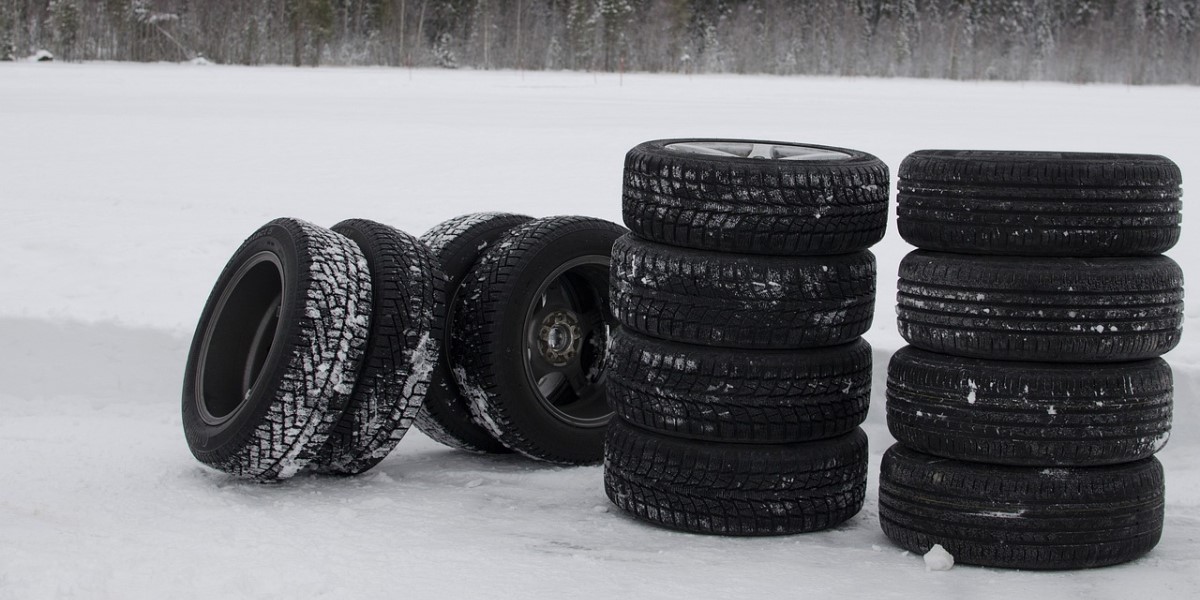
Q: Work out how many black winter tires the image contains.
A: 12